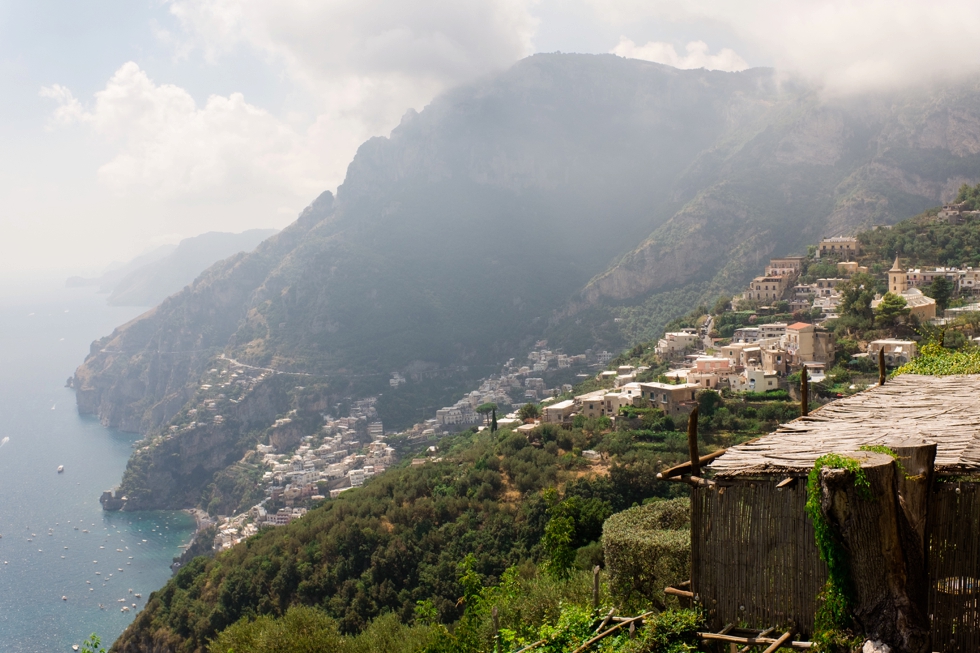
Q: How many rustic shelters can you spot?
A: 1